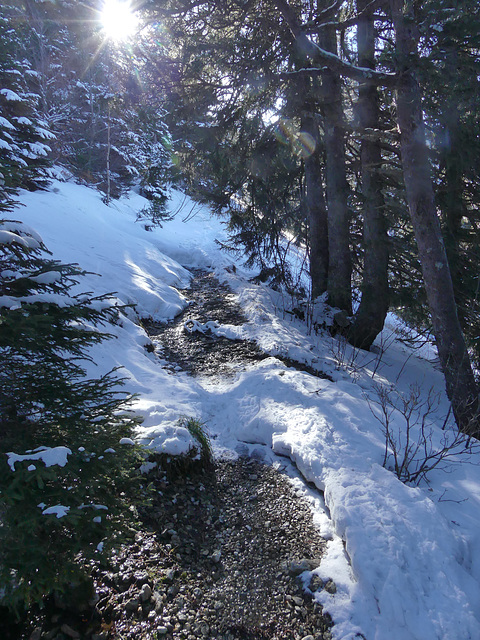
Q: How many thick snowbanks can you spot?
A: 2